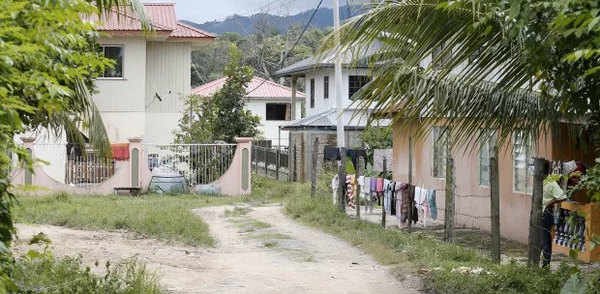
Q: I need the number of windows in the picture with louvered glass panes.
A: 3